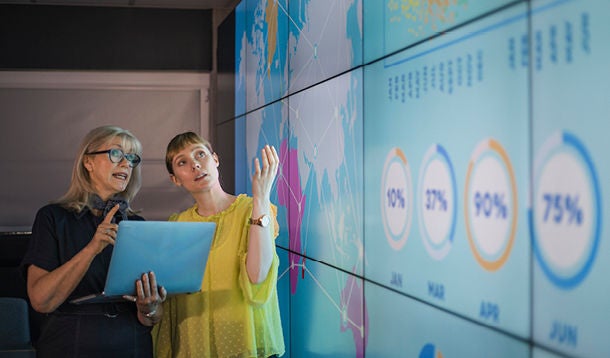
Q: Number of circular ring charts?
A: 4